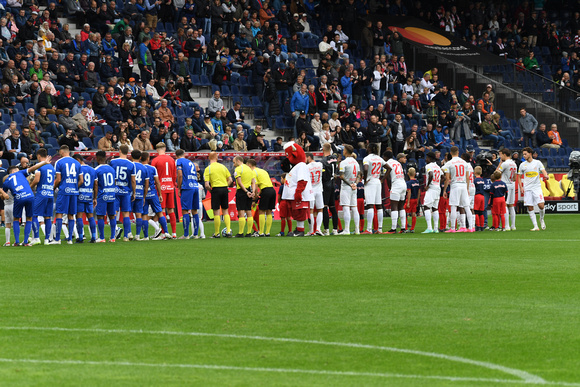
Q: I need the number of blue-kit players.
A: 9